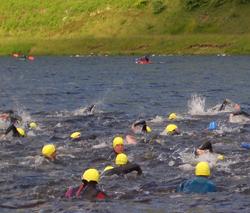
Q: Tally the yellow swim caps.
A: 13